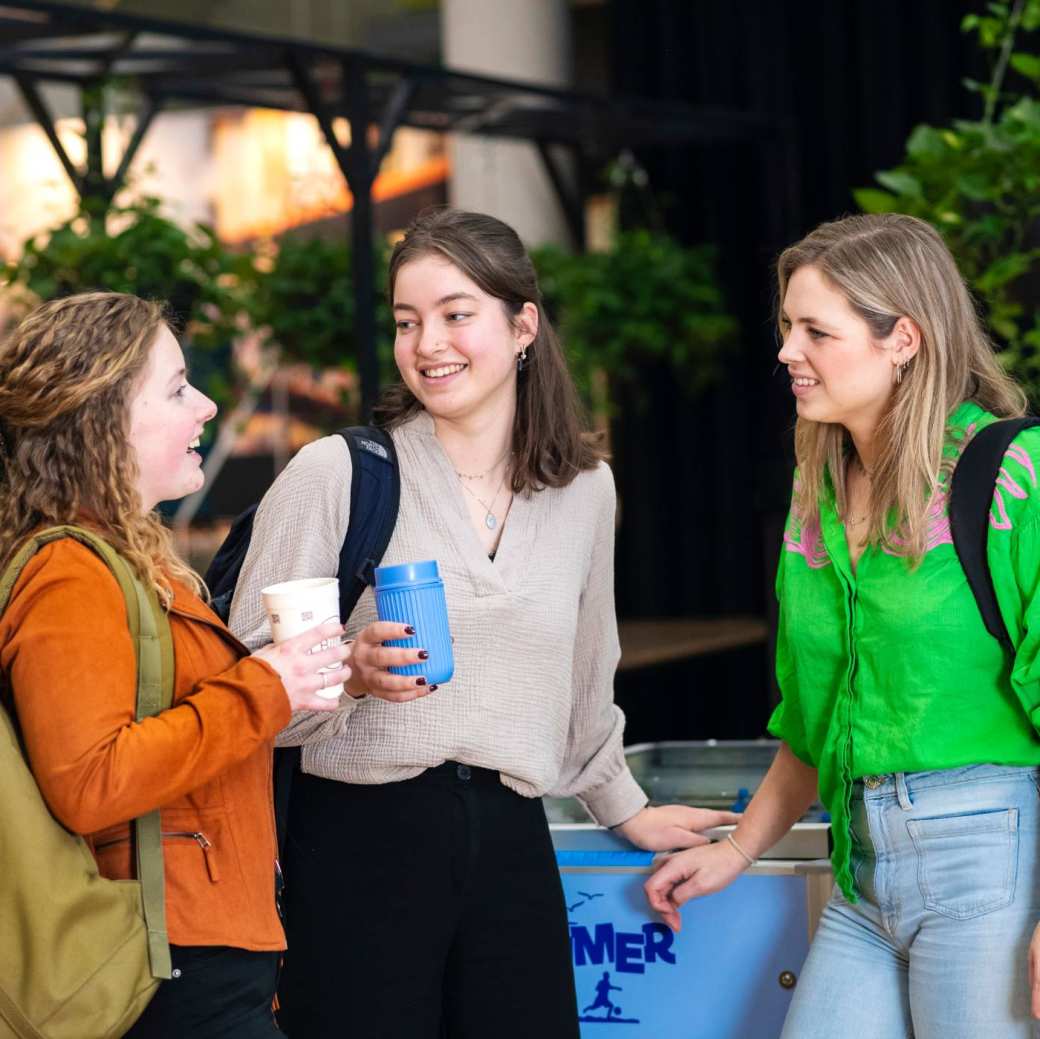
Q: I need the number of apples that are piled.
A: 0